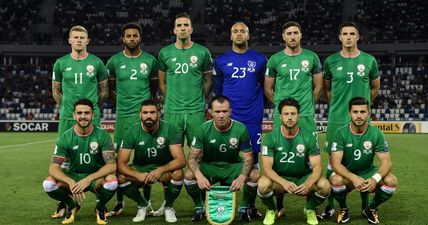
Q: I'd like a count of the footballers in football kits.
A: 11